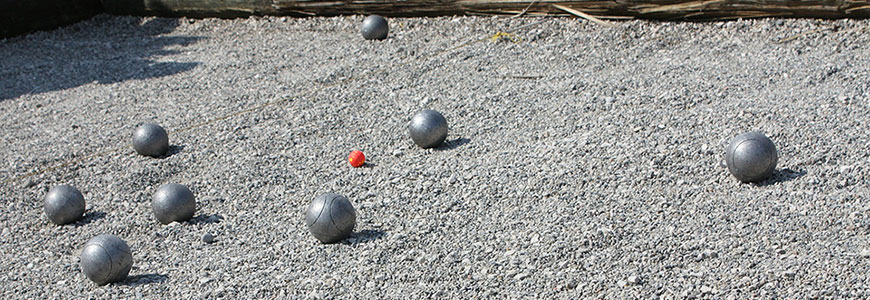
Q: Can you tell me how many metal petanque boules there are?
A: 8